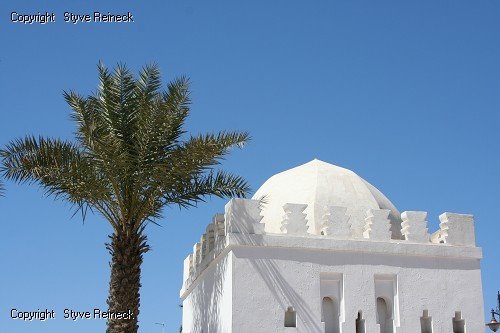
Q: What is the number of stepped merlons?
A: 11